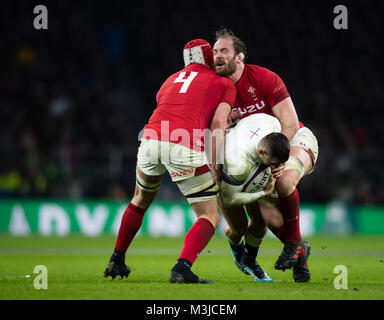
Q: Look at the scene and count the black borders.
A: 1